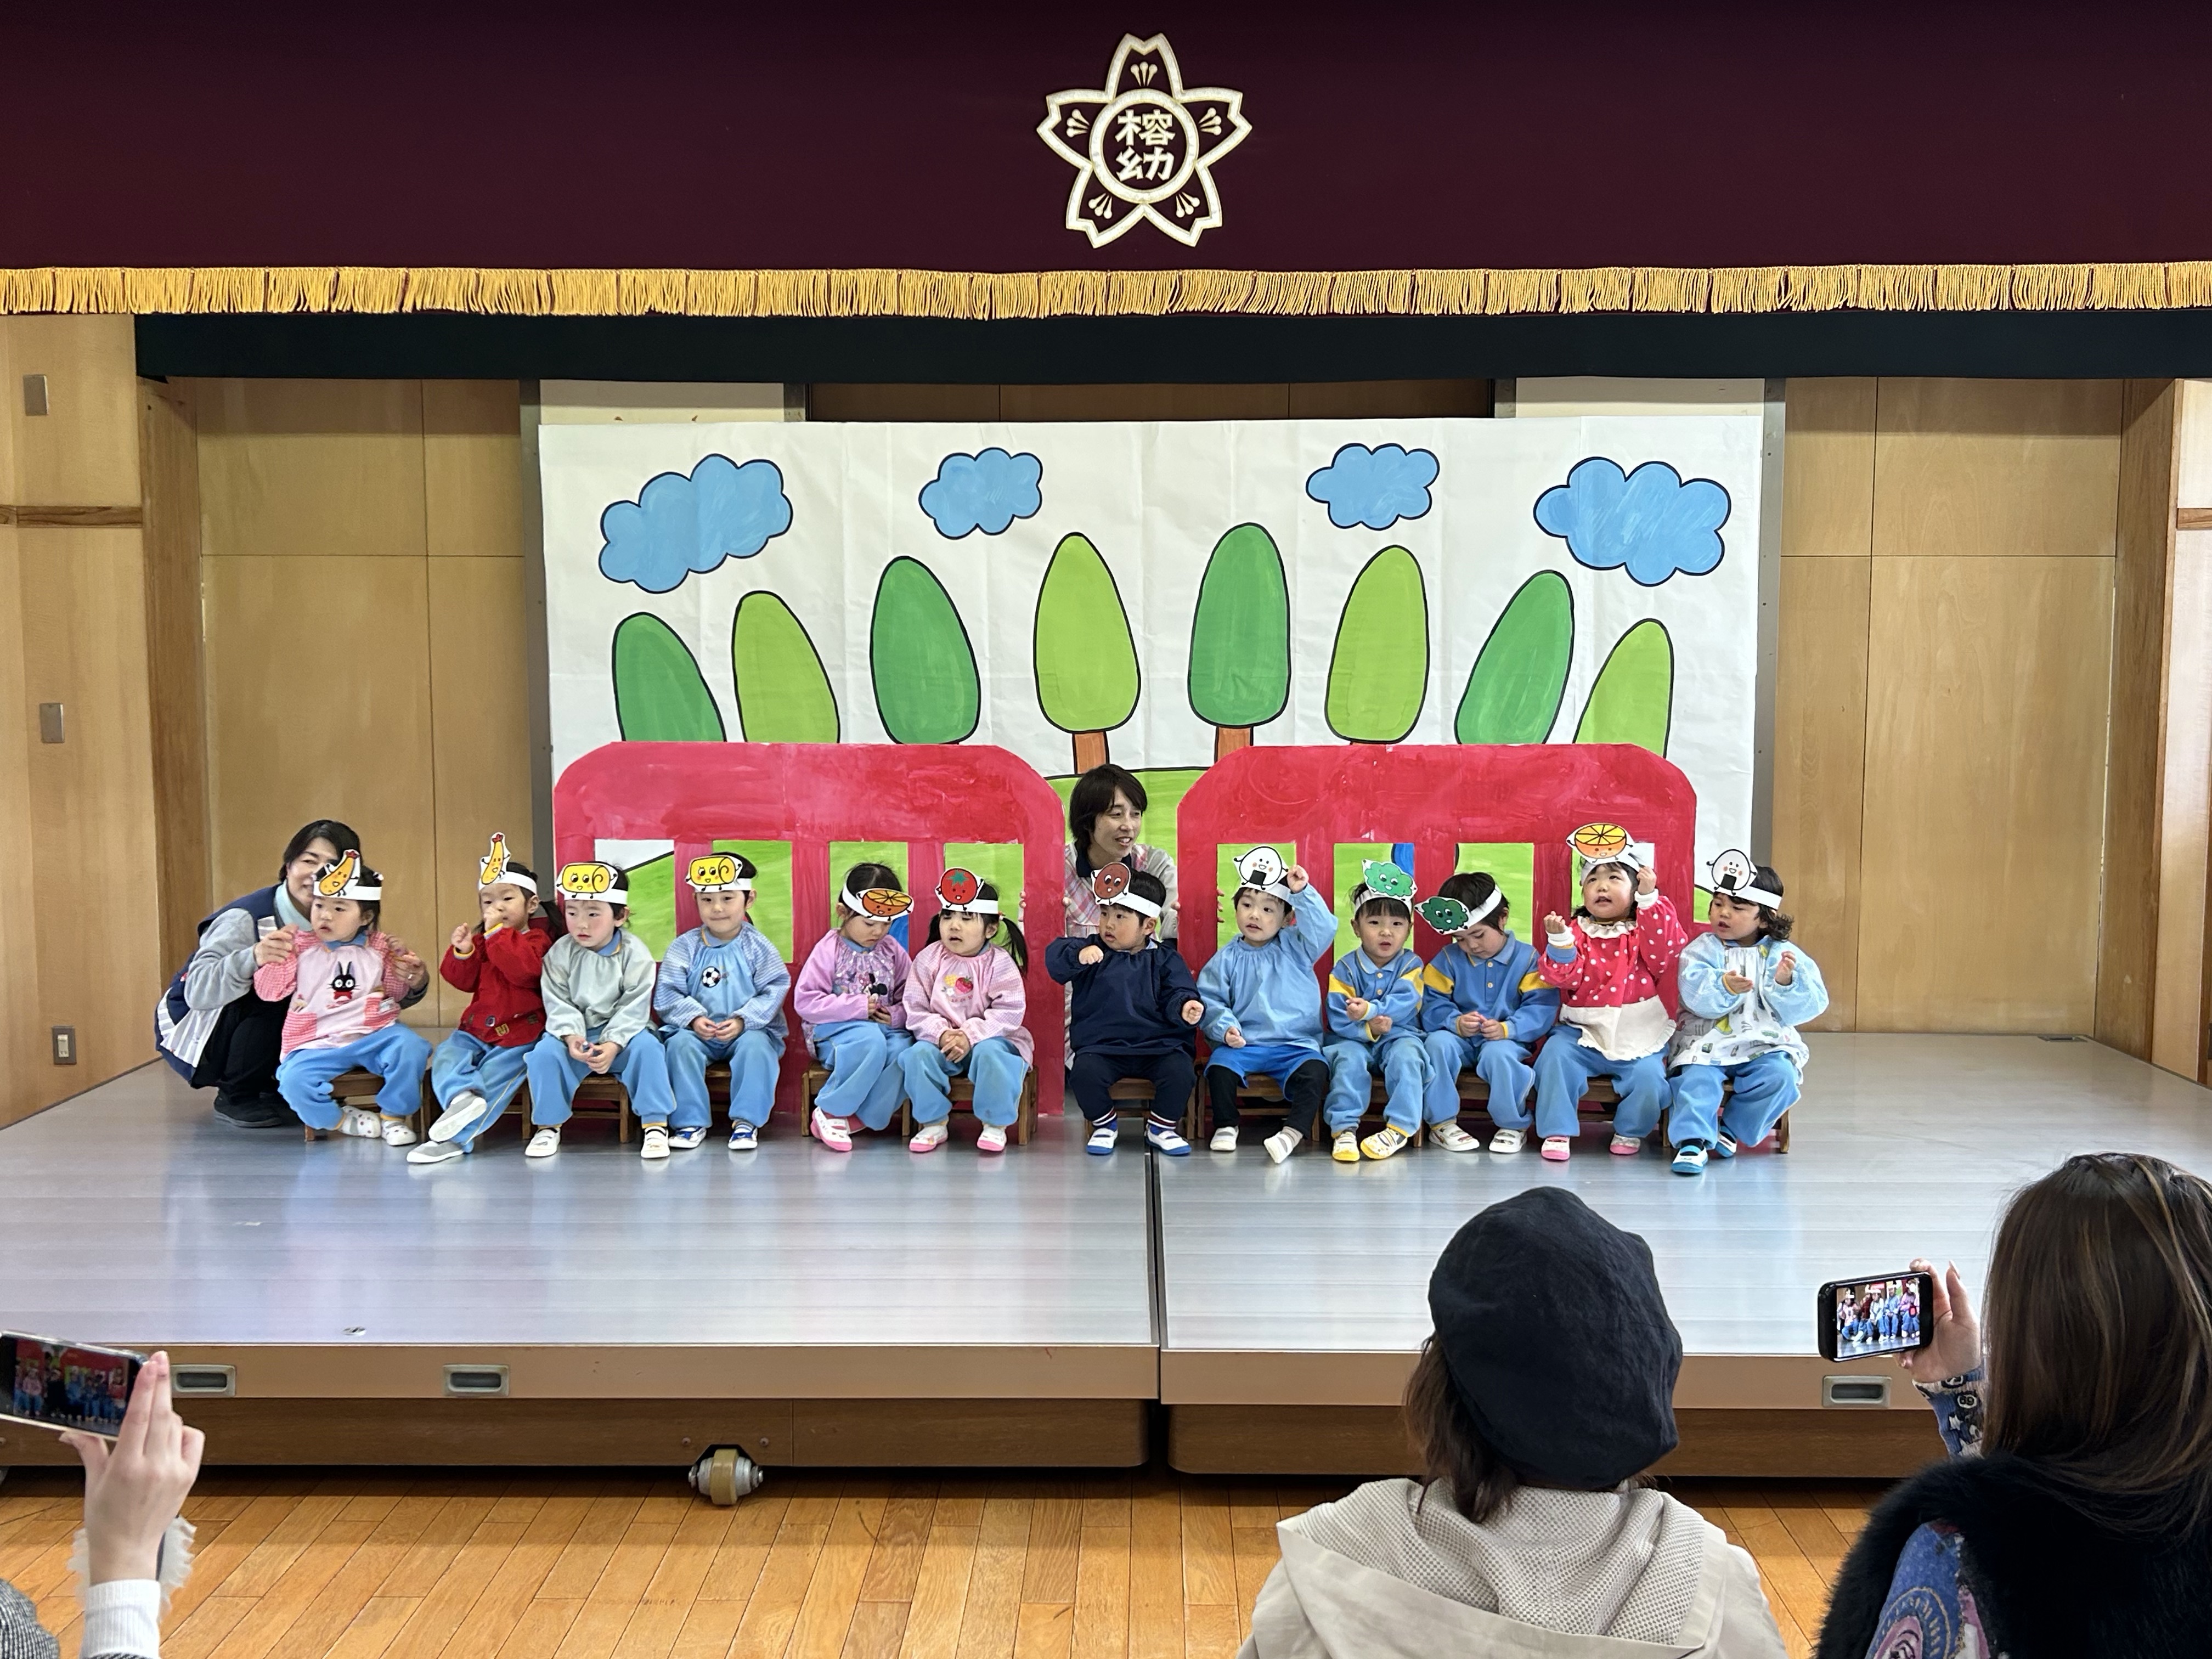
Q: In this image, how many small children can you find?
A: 12